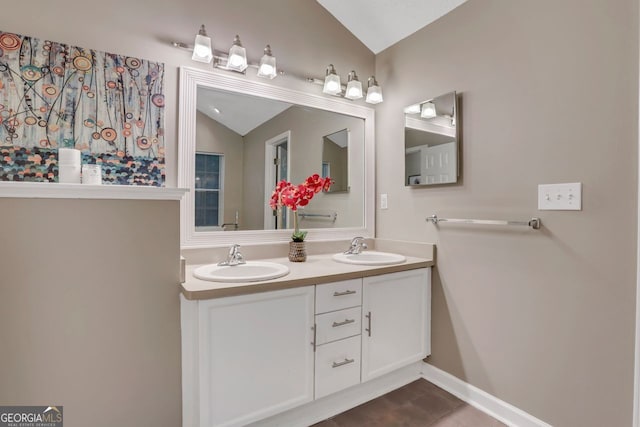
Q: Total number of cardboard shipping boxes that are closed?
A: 0